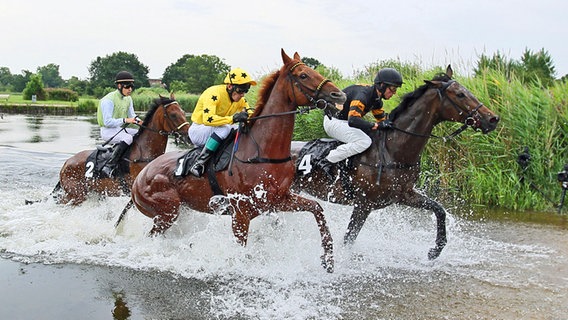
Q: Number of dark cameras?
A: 2